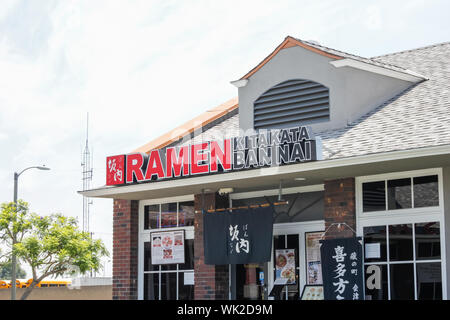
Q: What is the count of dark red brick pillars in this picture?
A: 3